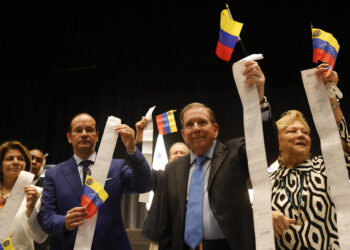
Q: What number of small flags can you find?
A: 5